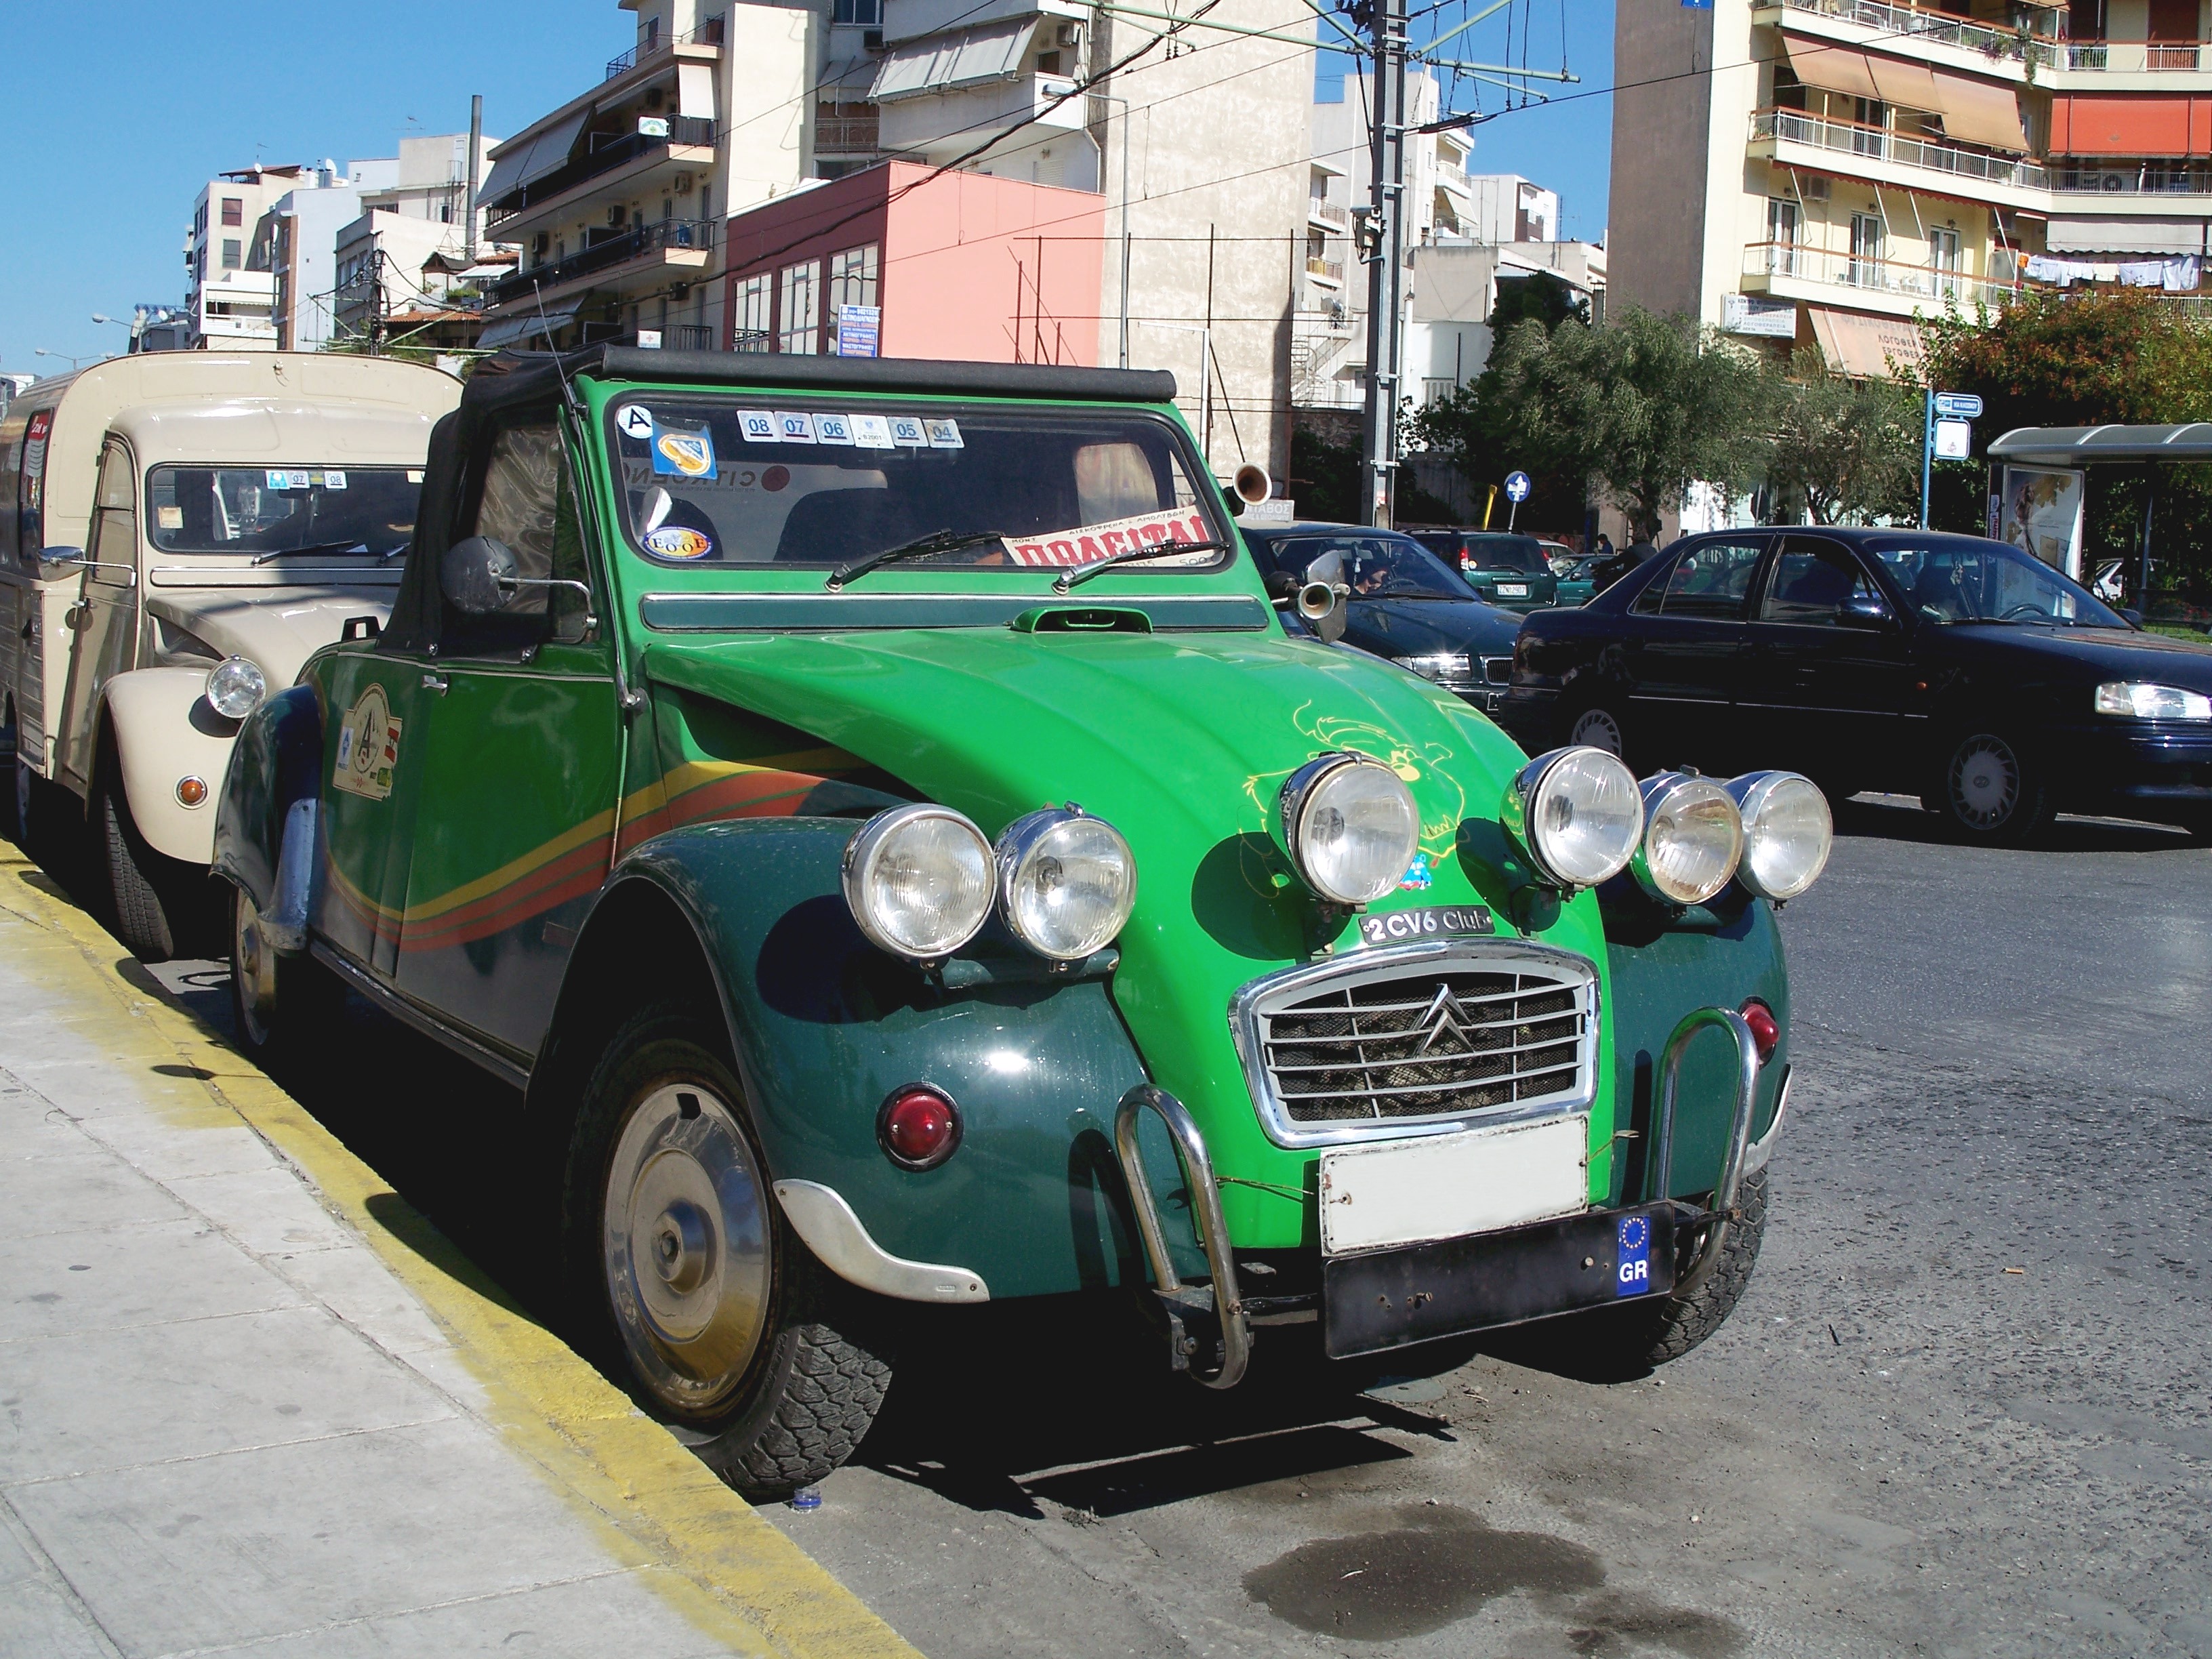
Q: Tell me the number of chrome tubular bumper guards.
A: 2